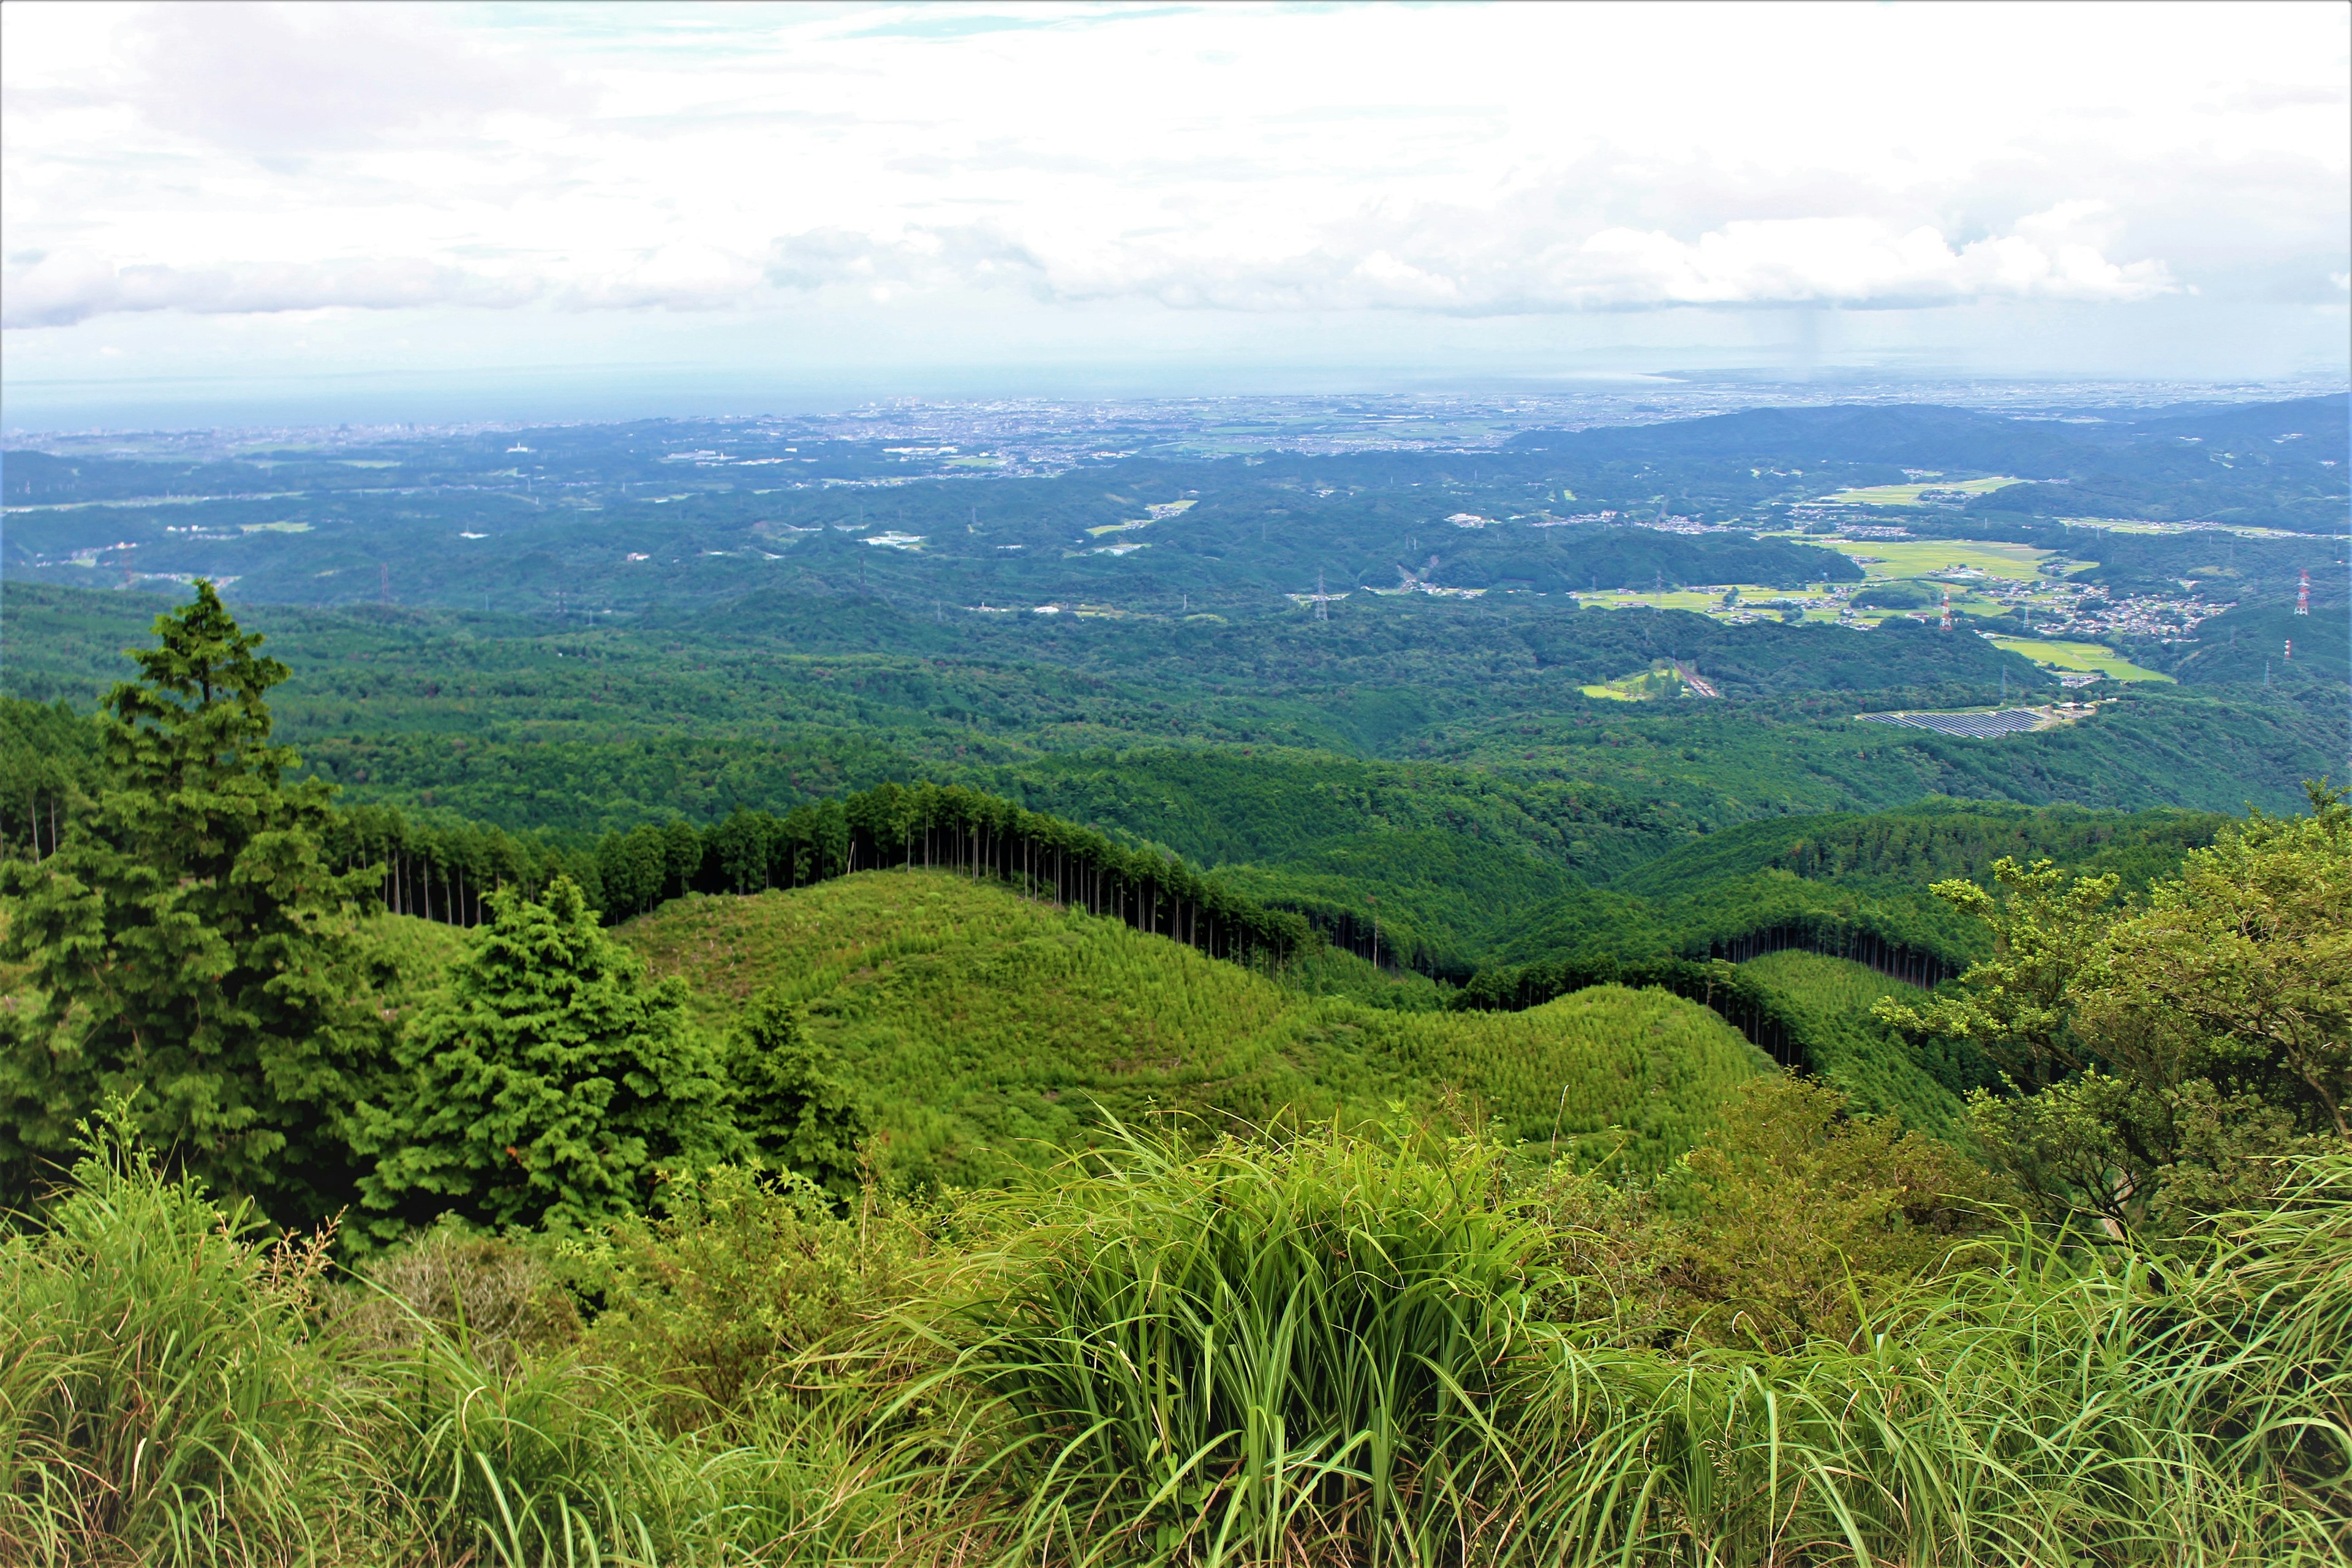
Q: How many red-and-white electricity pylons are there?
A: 3